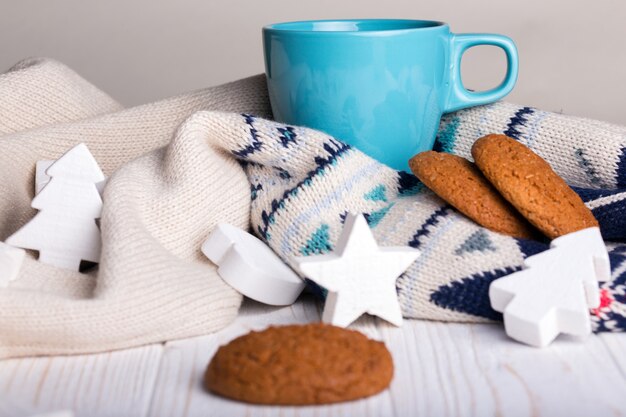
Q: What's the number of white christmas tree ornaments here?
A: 2